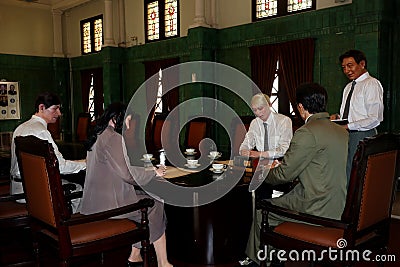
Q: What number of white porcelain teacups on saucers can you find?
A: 5